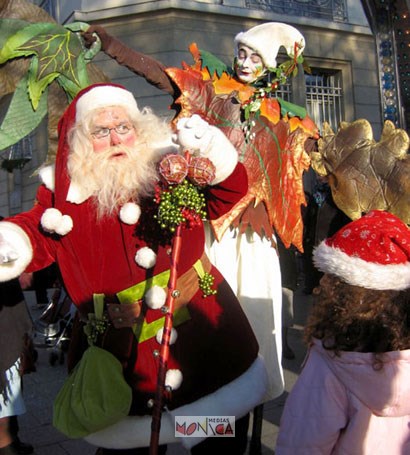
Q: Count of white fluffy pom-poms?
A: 7